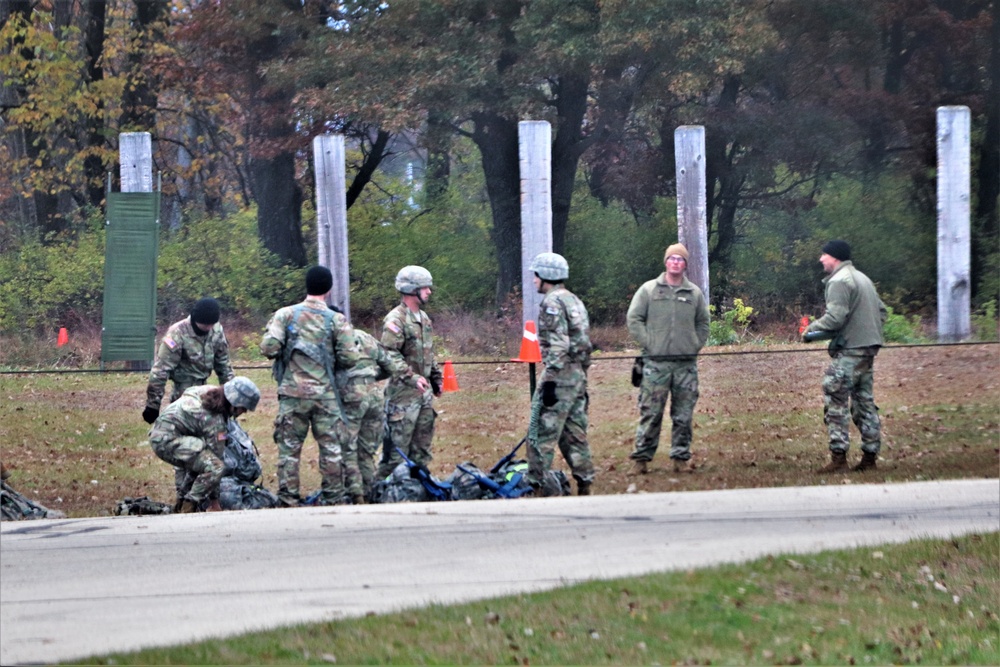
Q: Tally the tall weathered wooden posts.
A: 5